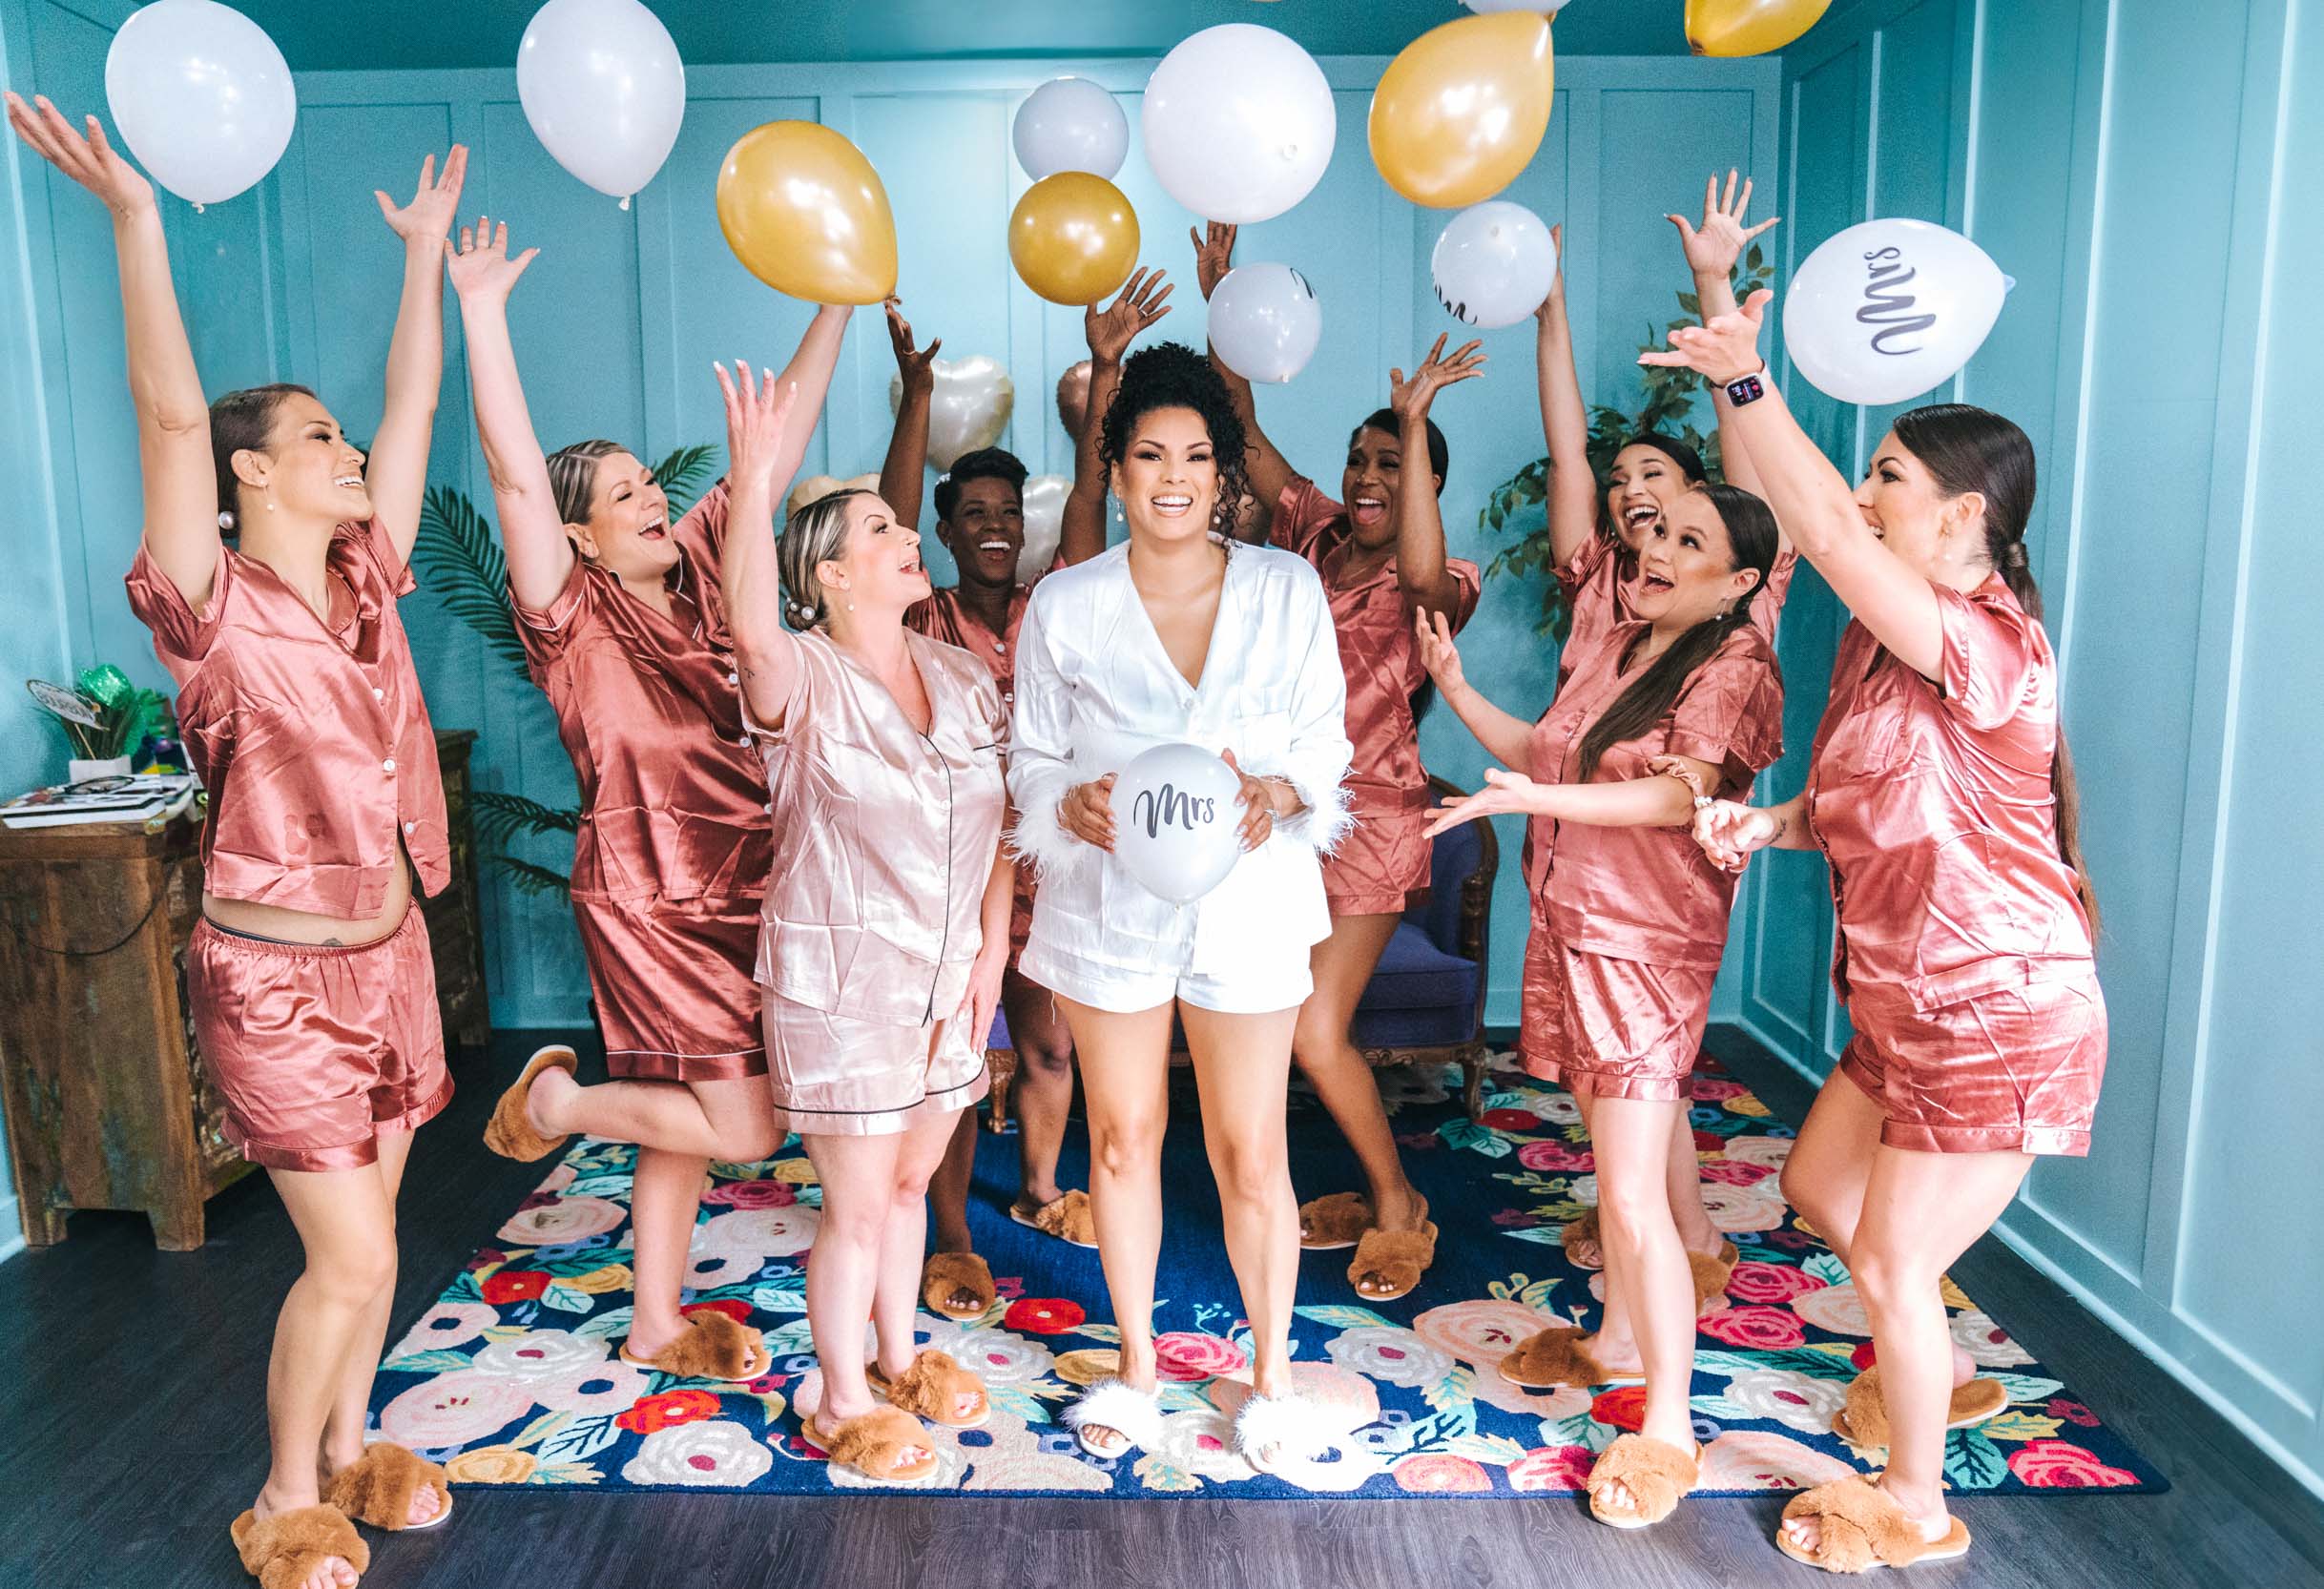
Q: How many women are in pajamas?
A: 9